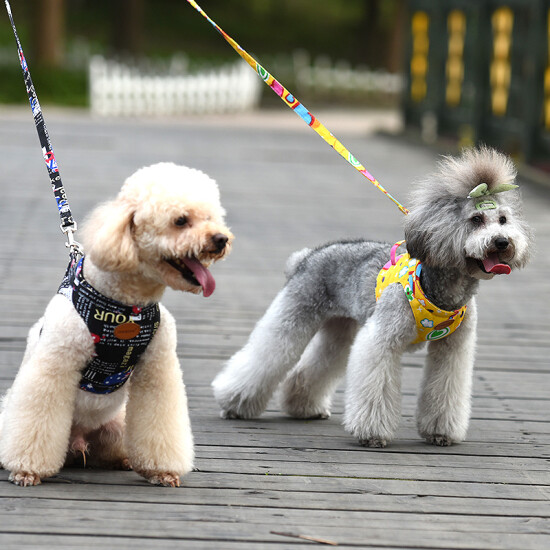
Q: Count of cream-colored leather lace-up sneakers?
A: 0